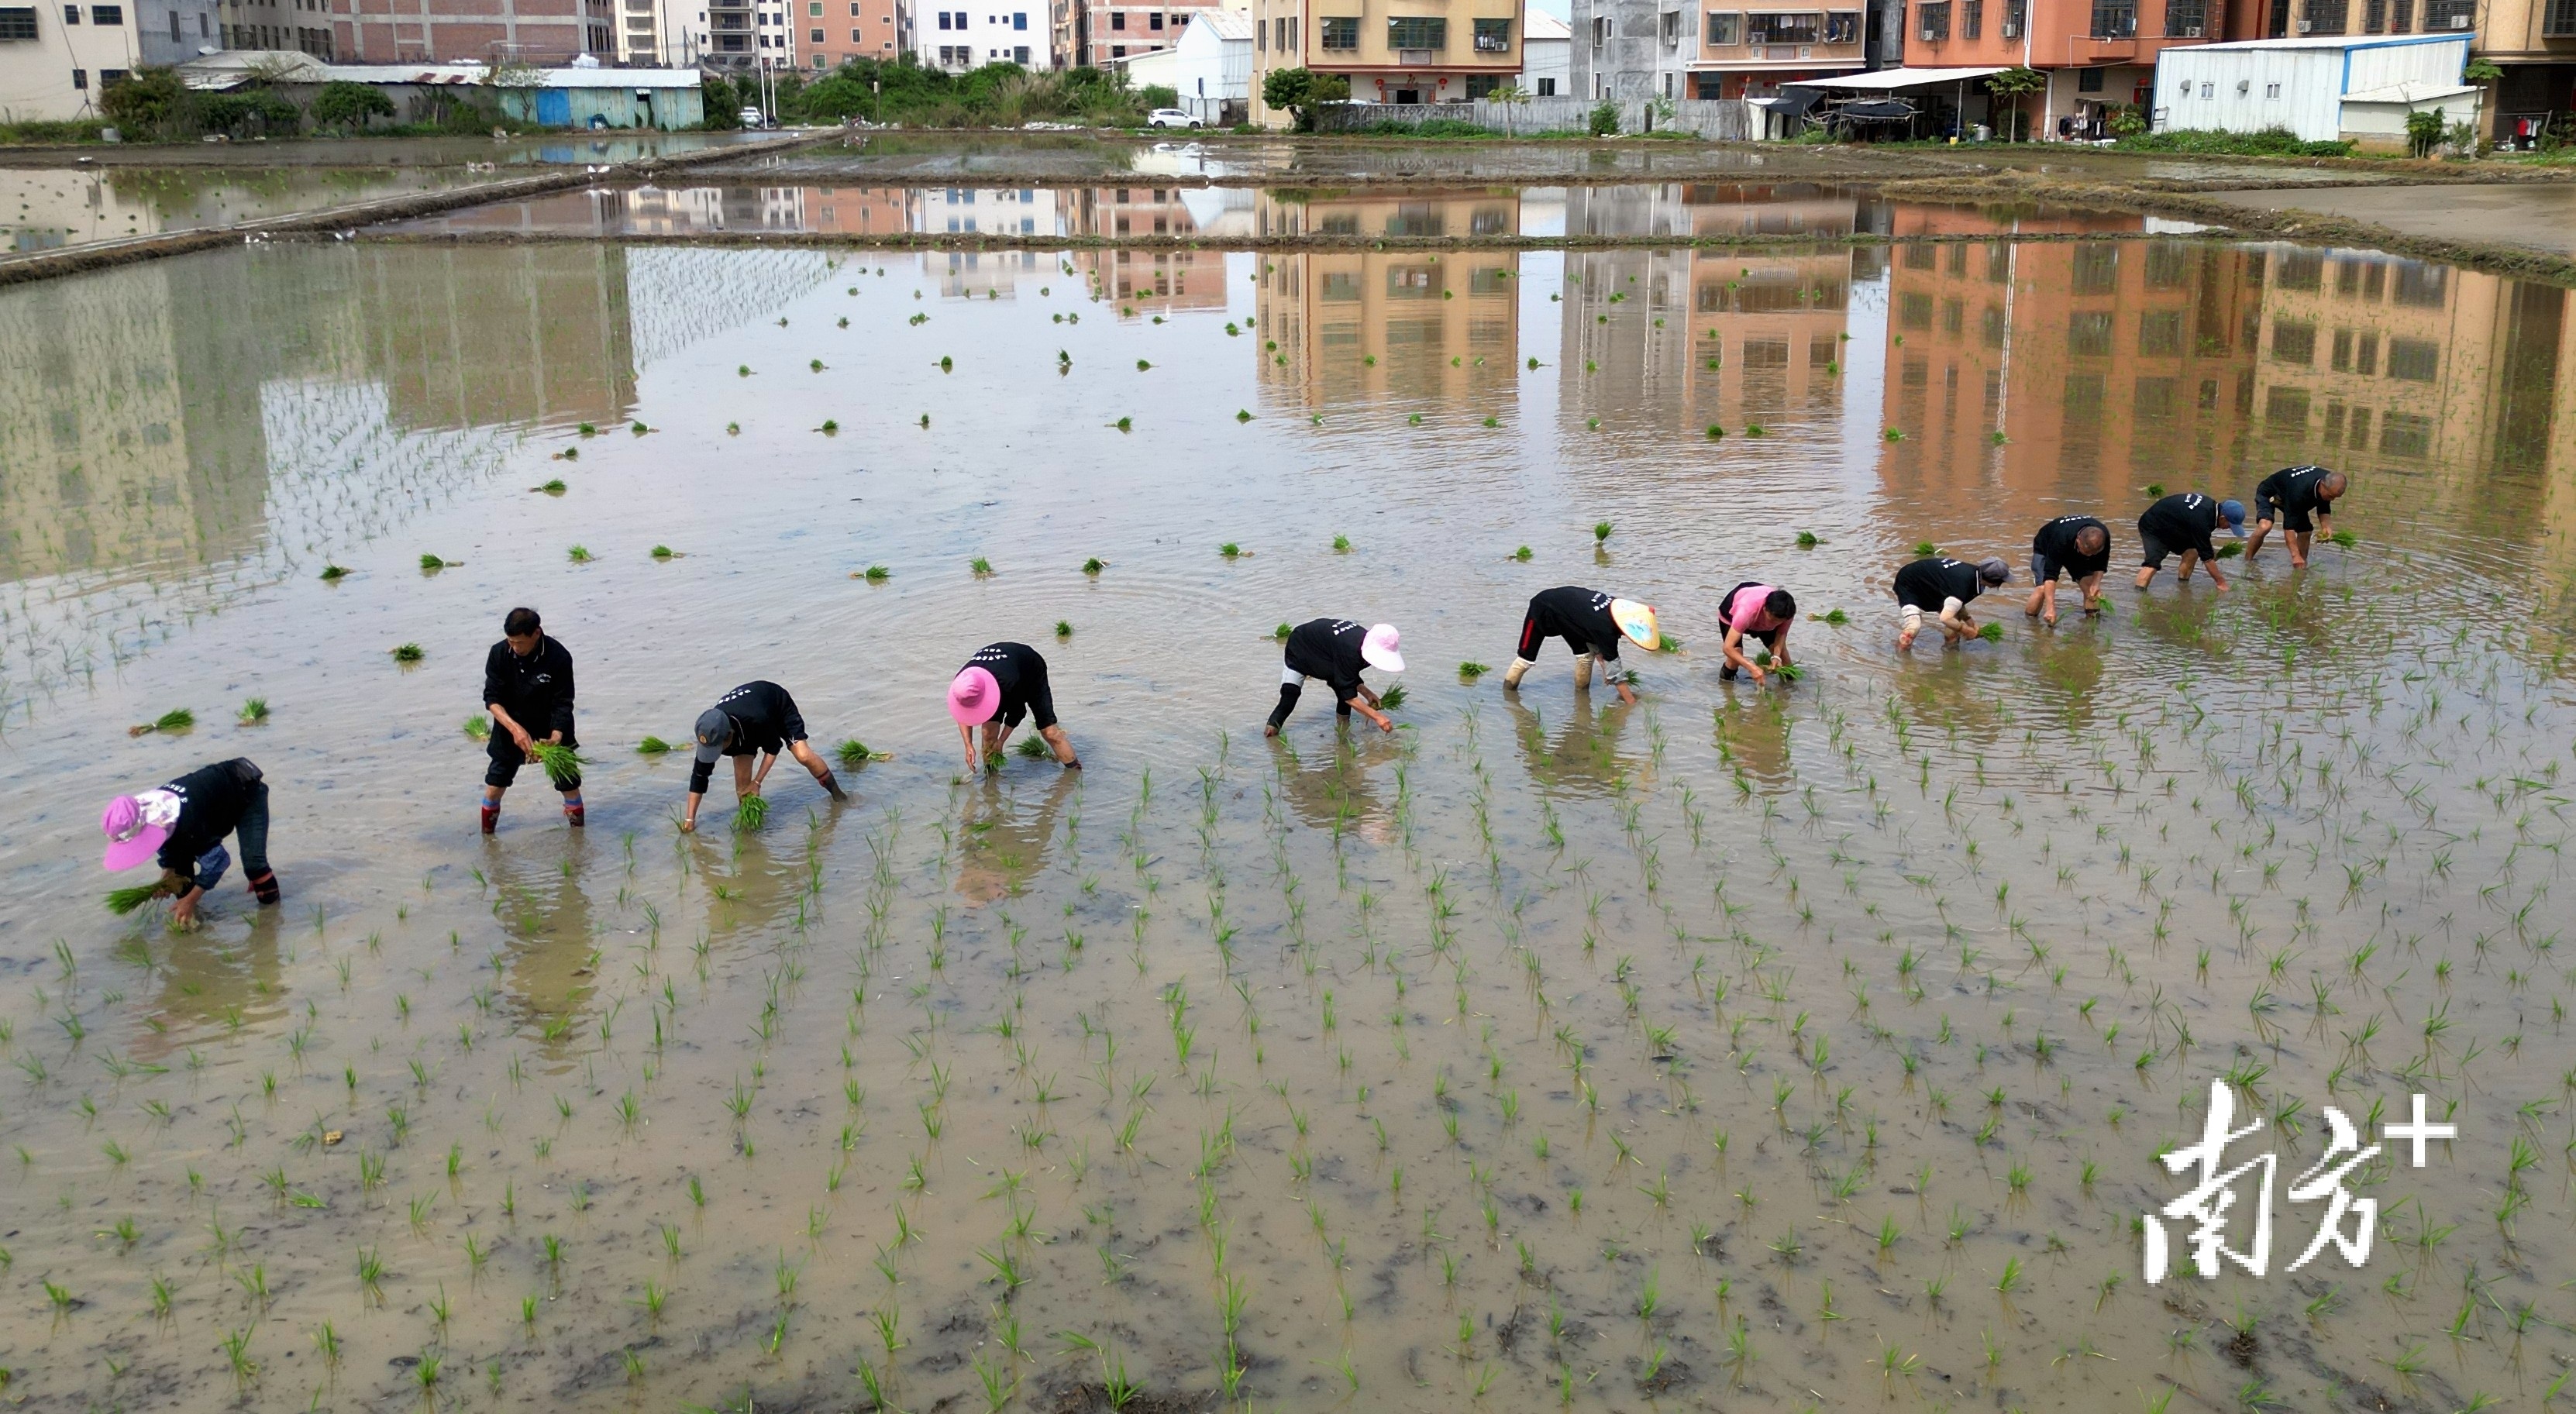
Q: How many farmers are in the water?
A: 11